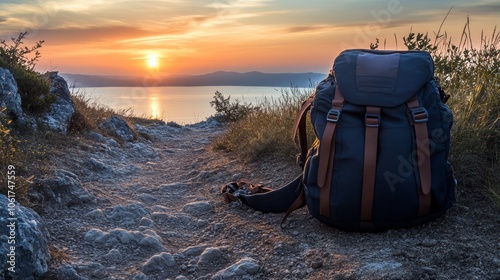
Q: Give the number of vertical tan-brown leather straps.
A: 3